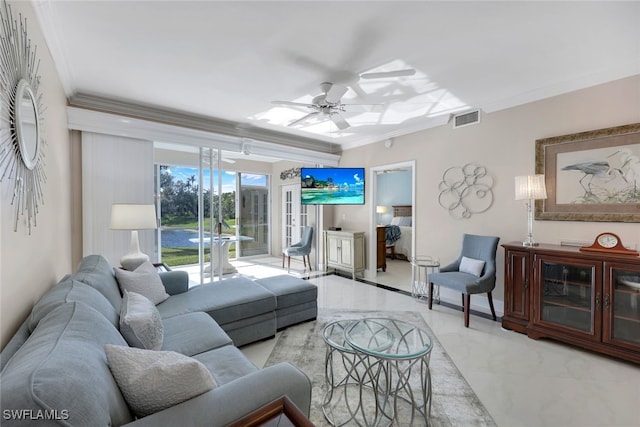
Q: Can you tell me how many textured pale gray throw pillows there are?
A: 3